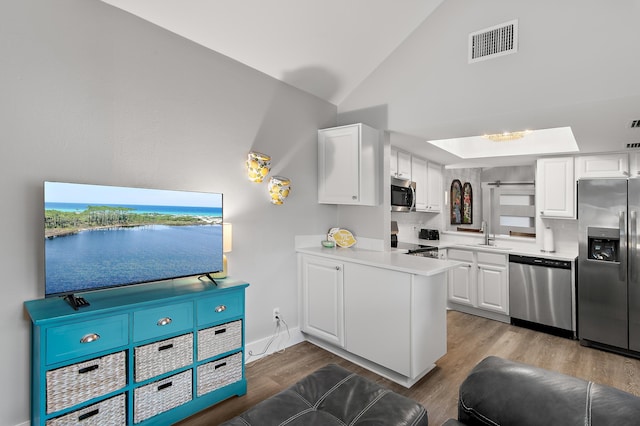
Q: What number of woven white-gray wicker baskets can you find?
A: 6